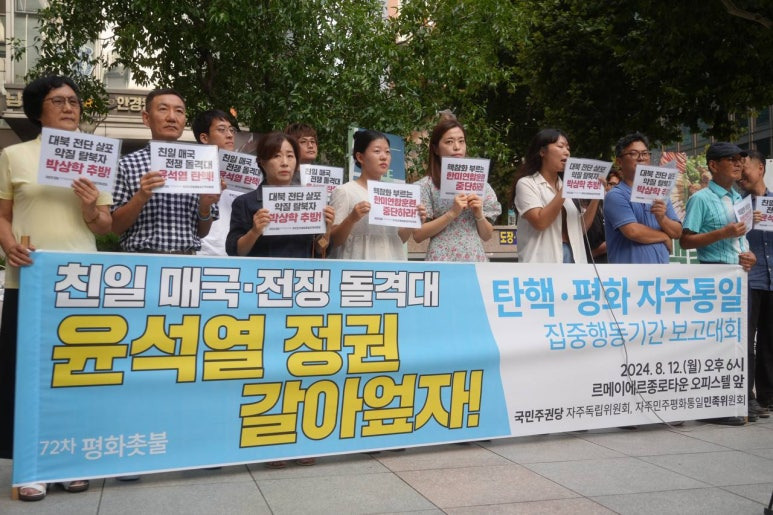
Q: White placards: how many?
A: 11